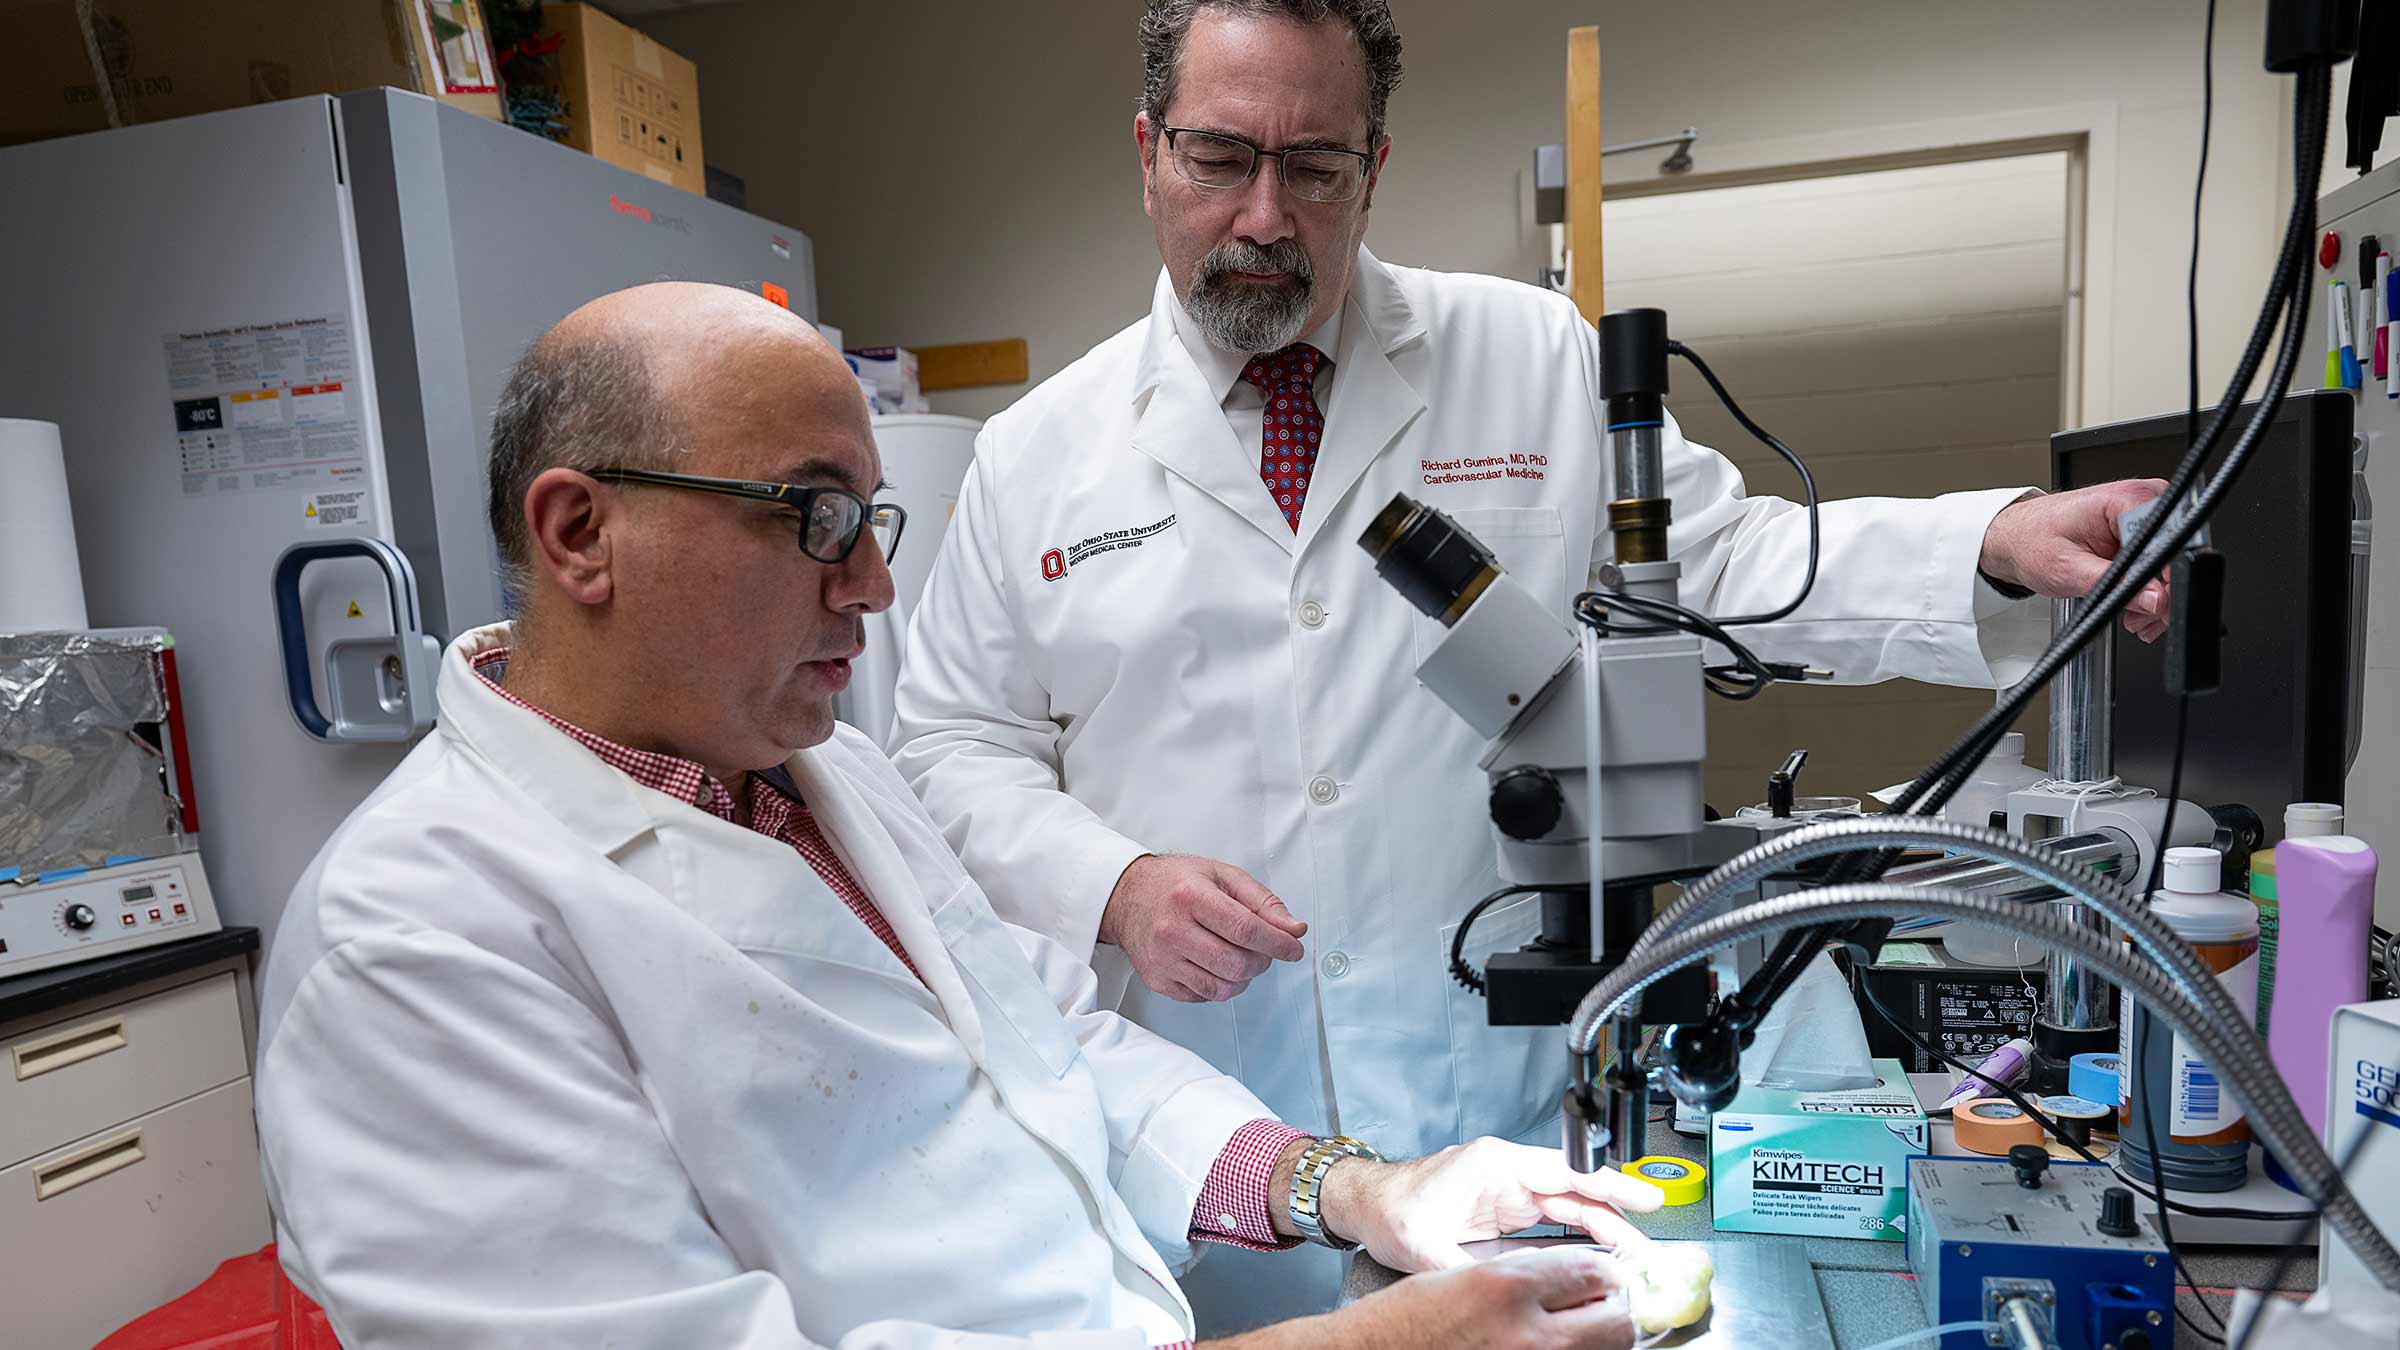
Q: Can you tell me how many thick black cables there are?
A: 2